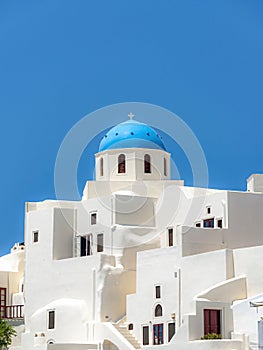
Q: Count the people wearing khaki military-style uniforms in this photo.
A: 0